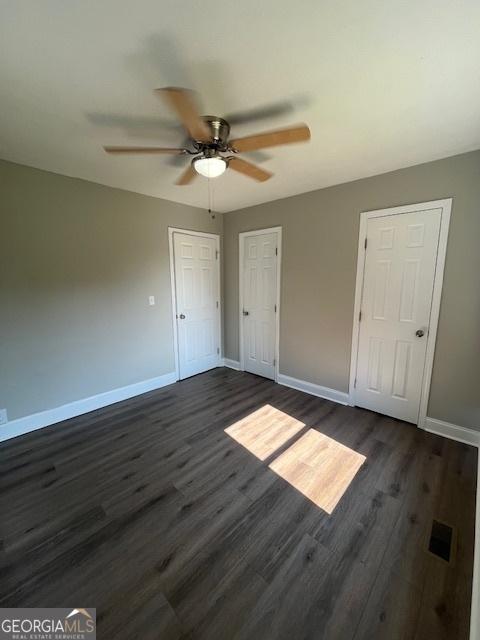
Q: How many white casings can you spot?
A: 3